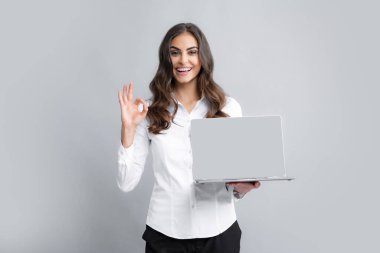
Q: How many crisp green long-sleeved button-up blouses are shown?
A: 0